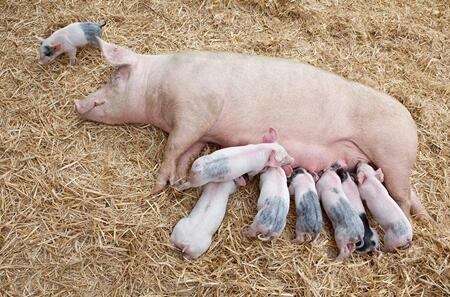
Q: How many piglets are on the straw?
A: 8